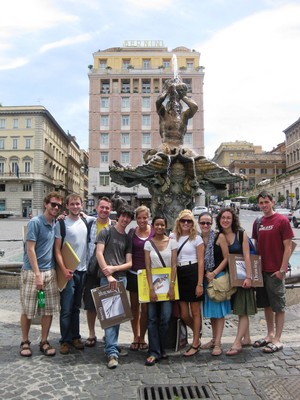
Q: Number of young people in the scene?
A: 10